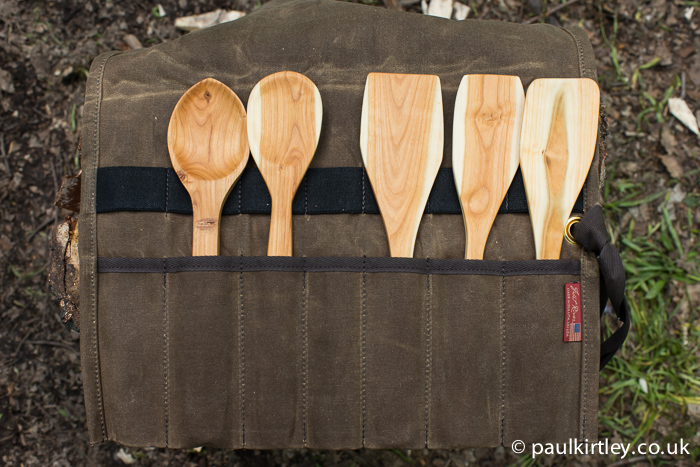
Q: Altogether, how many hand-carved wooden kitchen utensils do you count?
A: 5